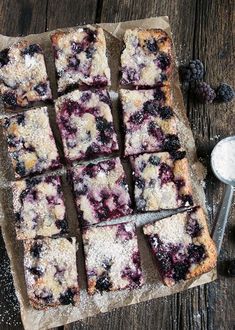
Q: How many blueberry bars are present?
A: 12